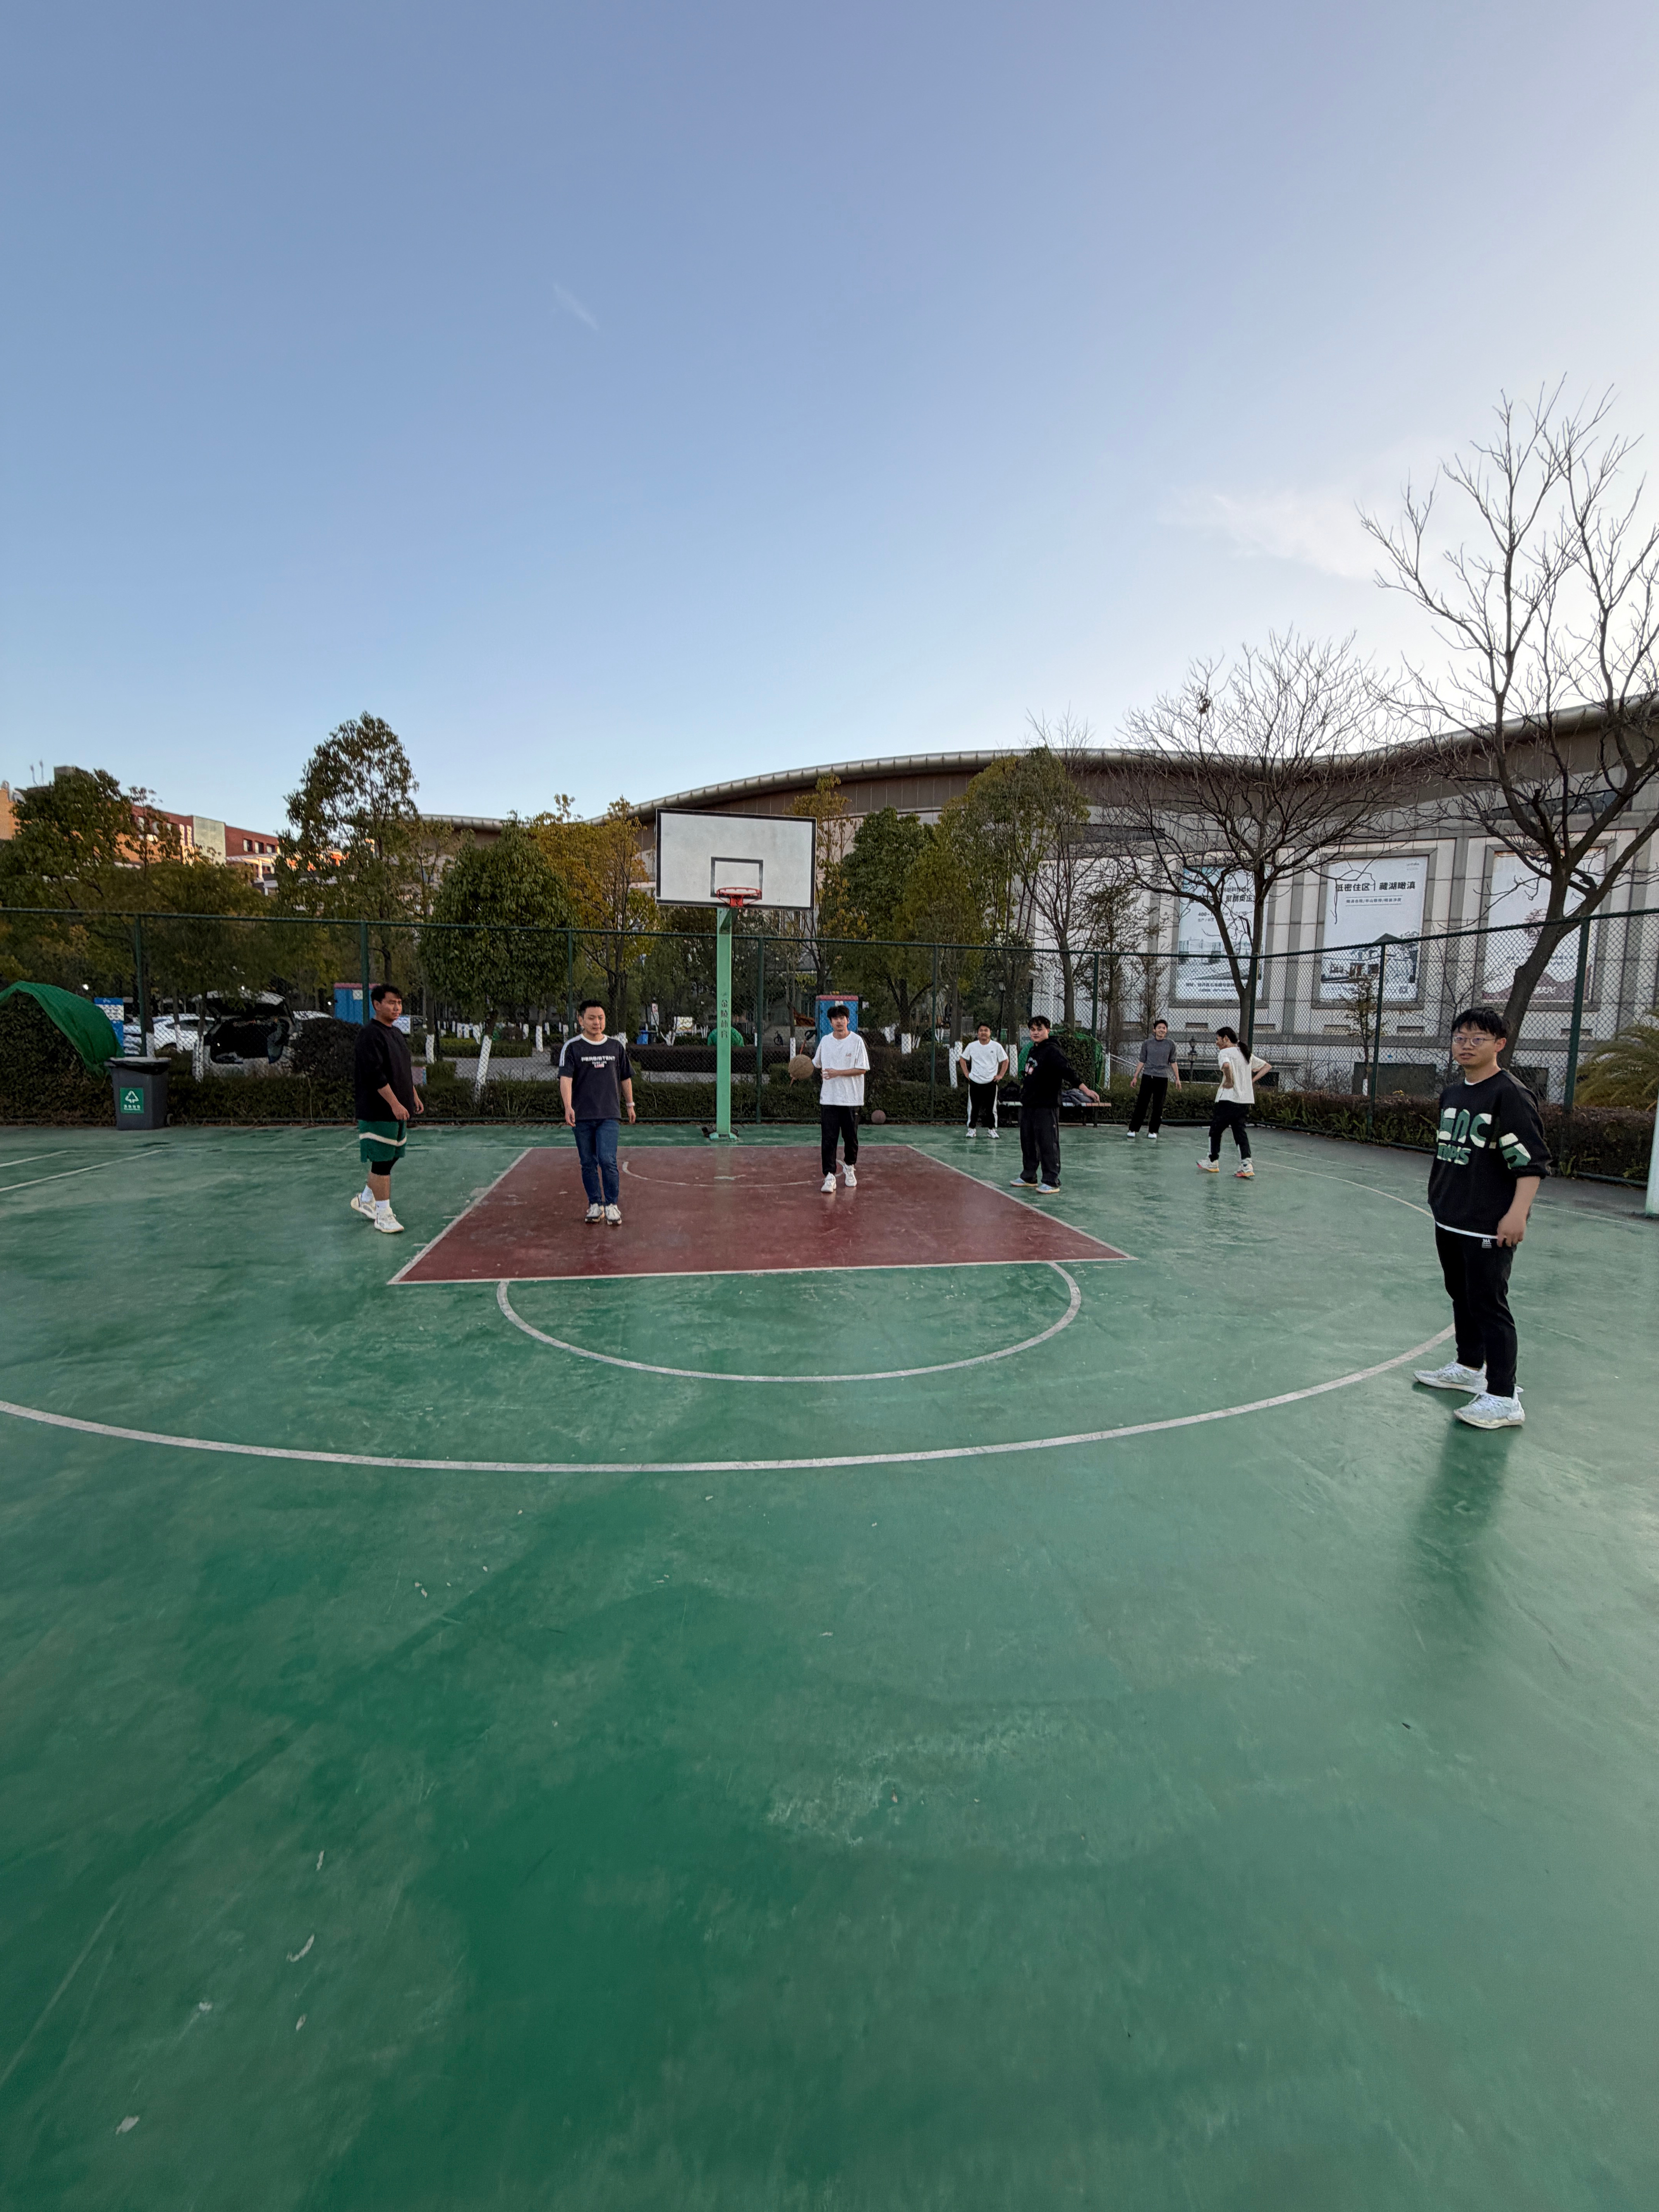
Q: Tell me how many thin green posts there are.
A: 9